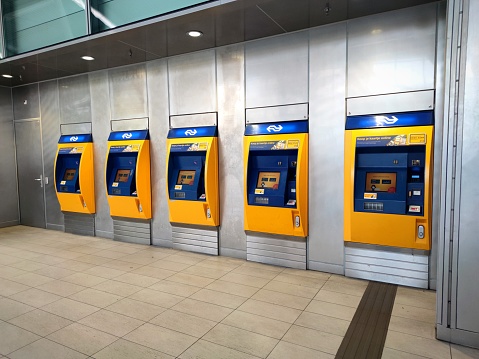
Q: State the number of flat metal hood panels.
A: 5